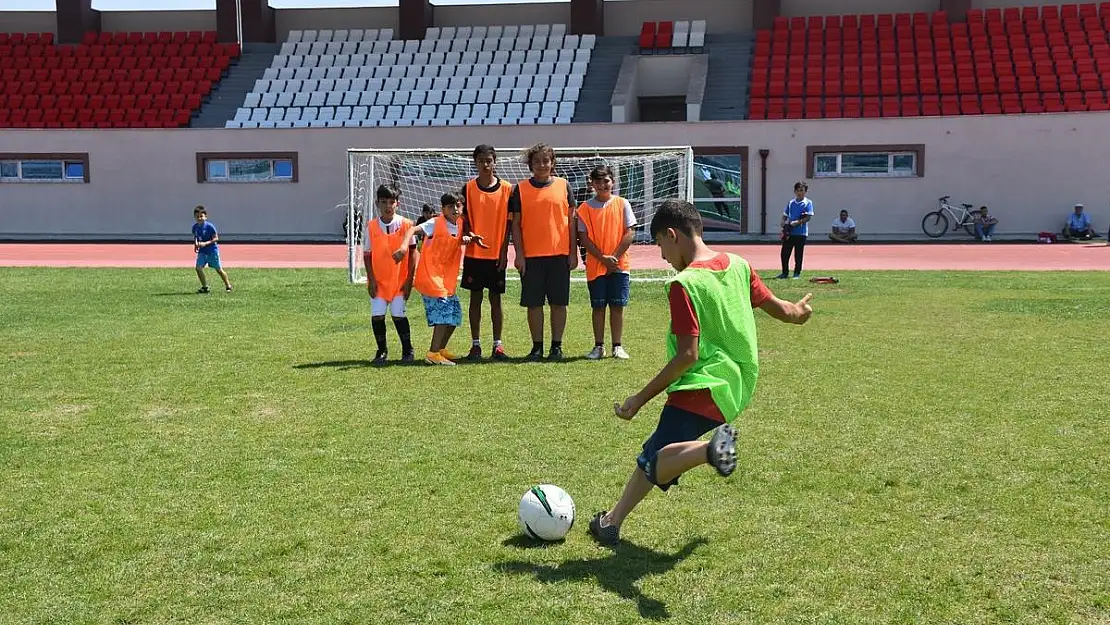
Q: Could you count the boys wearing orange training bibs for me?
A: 5